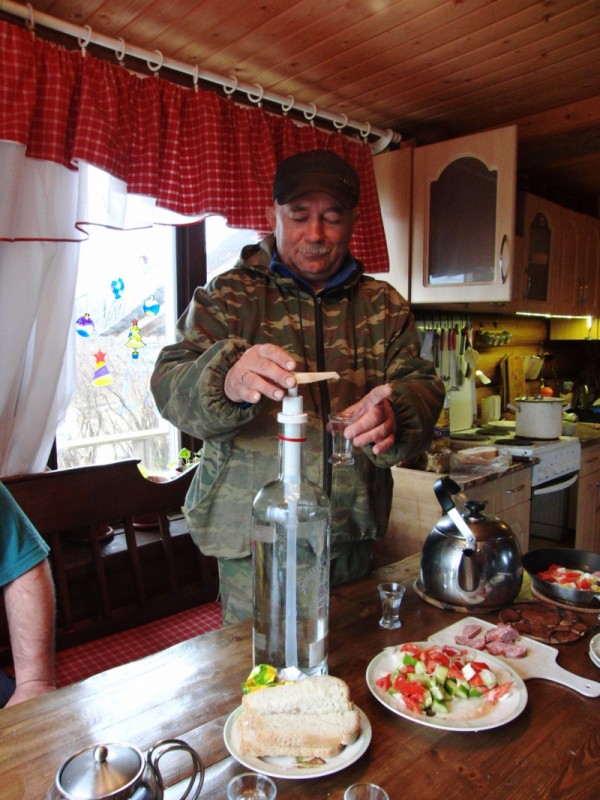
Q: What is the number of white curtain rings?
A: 11